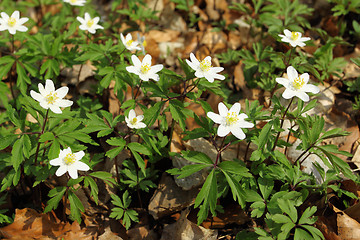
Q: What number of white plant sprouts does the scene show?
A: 12